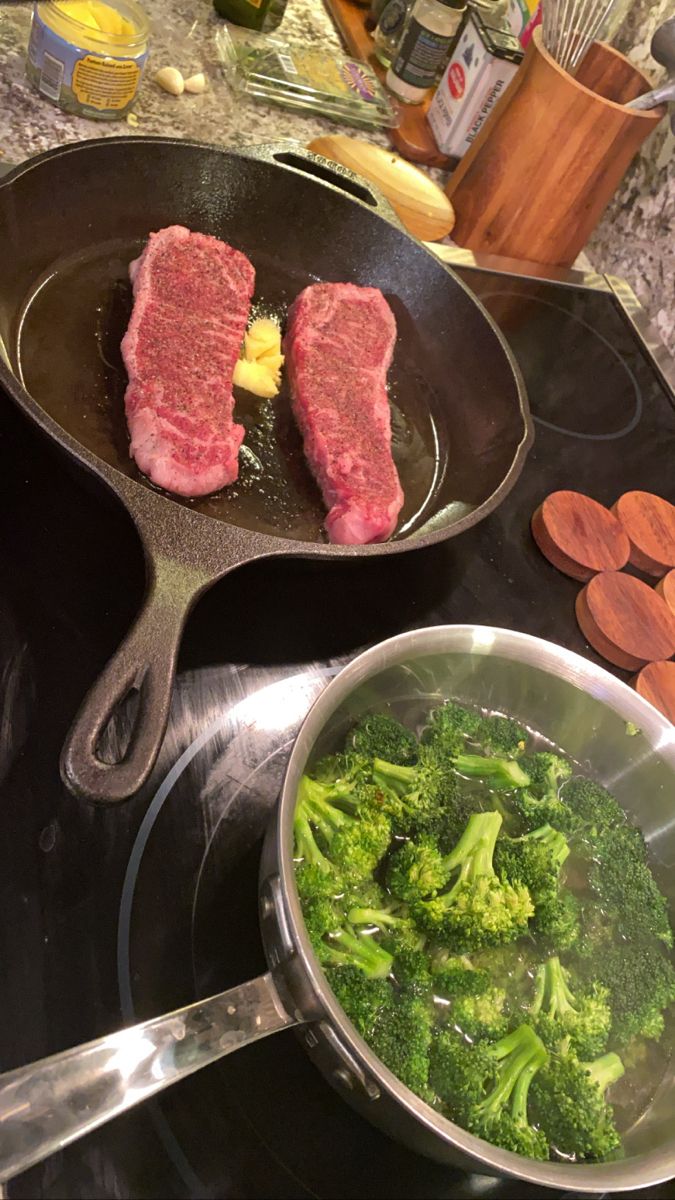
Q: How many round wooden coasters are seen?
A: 5